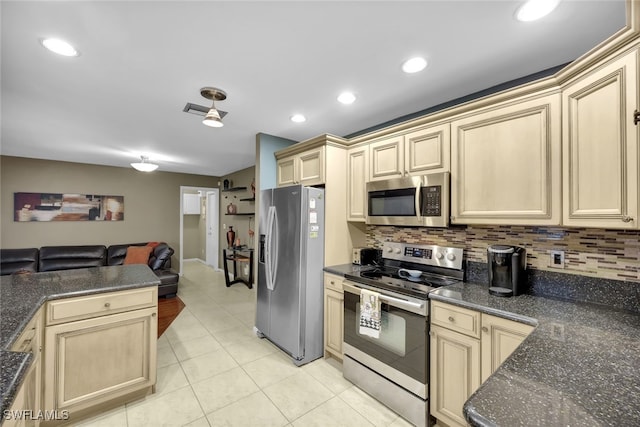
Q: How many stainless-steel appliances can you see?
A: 3